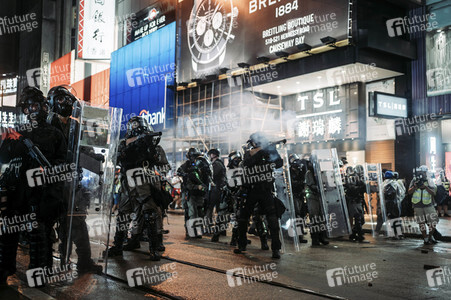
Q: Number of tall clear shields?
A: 4